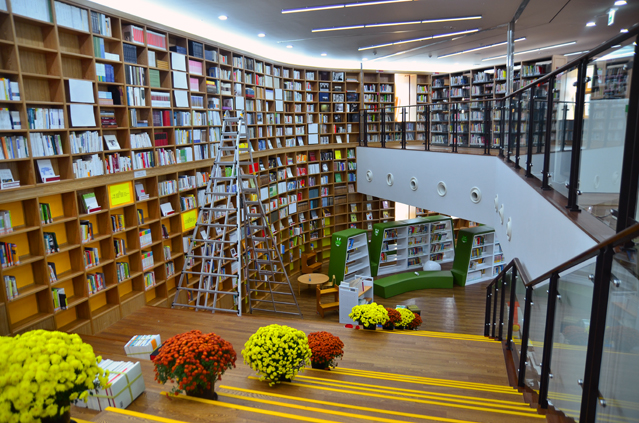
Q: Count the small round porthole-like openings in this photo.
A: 8